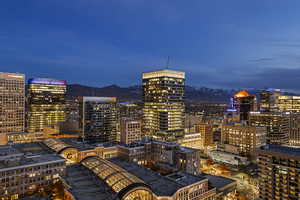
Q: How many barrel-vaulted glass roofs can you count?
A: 2